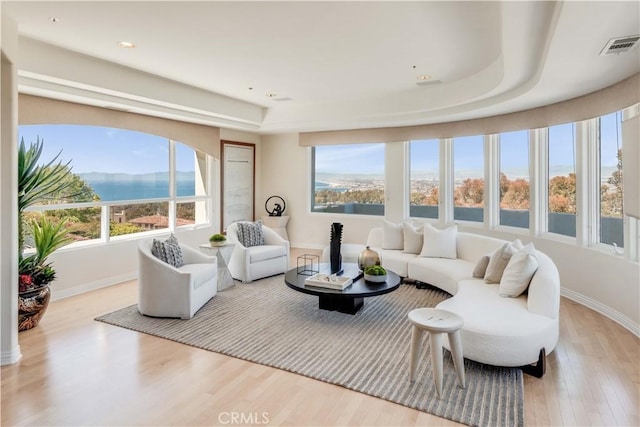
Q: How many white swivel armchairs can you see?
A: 2